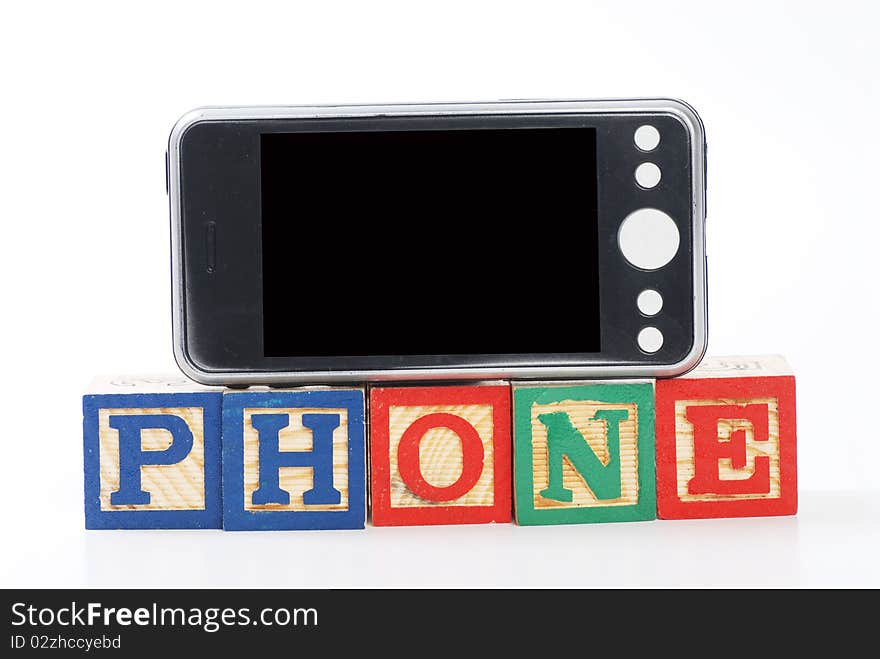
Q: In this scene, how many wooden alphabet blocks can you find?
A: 5